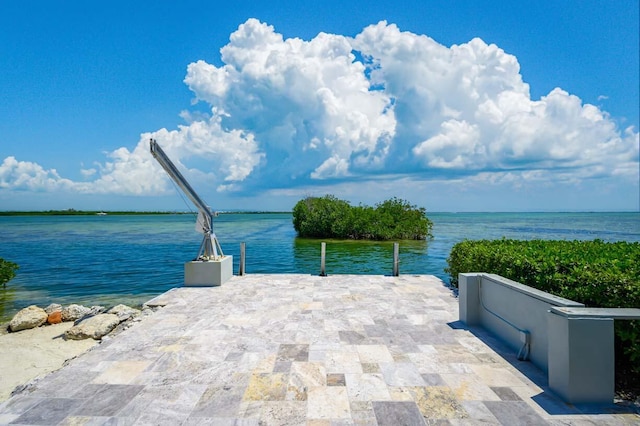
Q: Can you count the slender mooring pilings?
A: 3